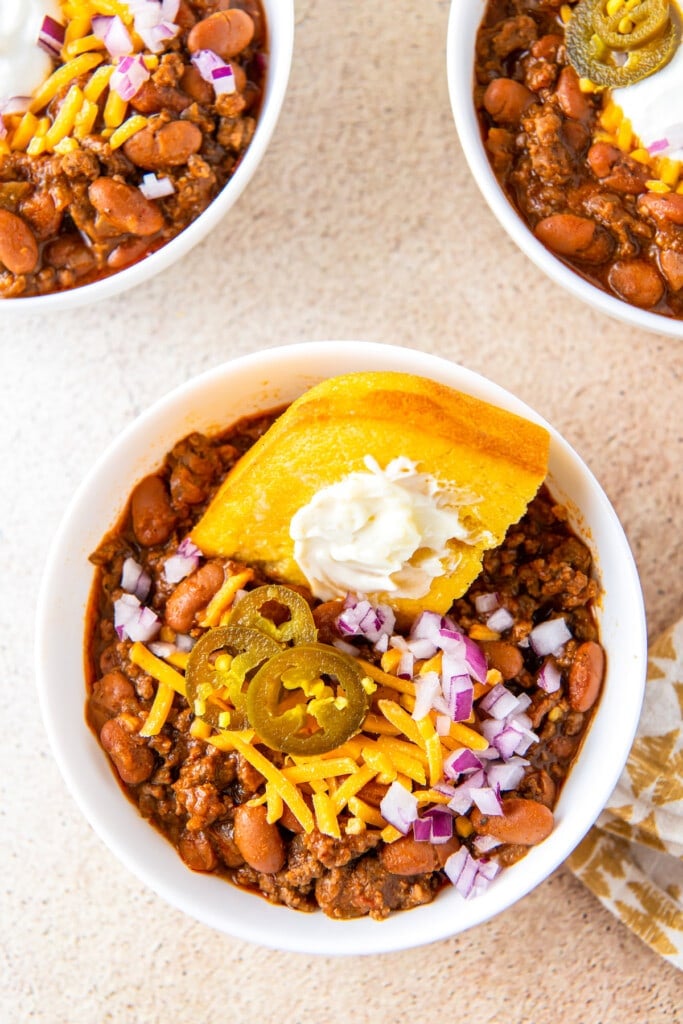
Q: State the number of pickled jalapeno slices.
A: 5